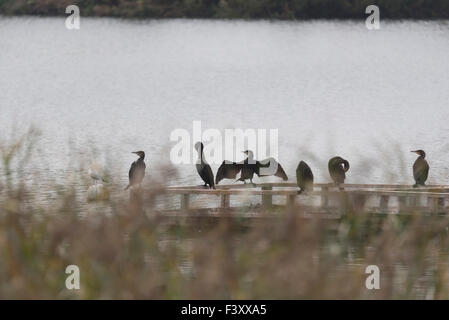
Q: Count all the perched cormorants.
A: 6